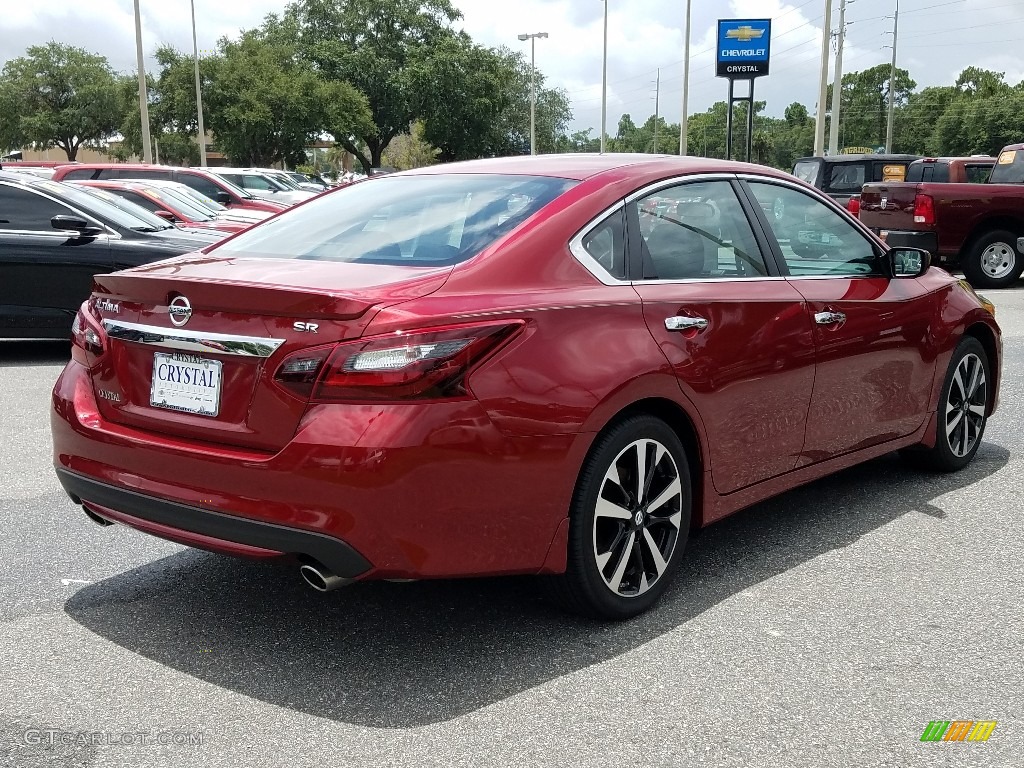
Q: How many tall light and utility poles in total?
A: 9